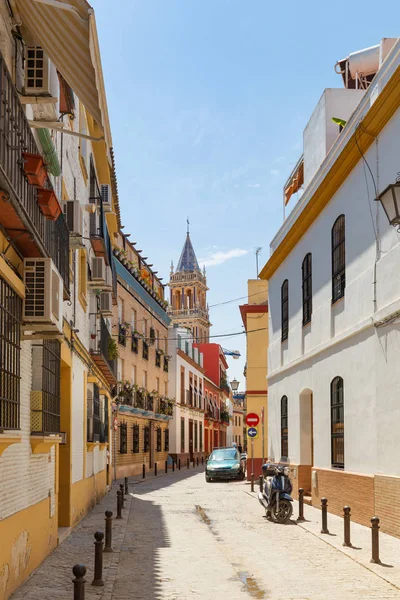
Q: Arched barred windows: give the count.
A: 5